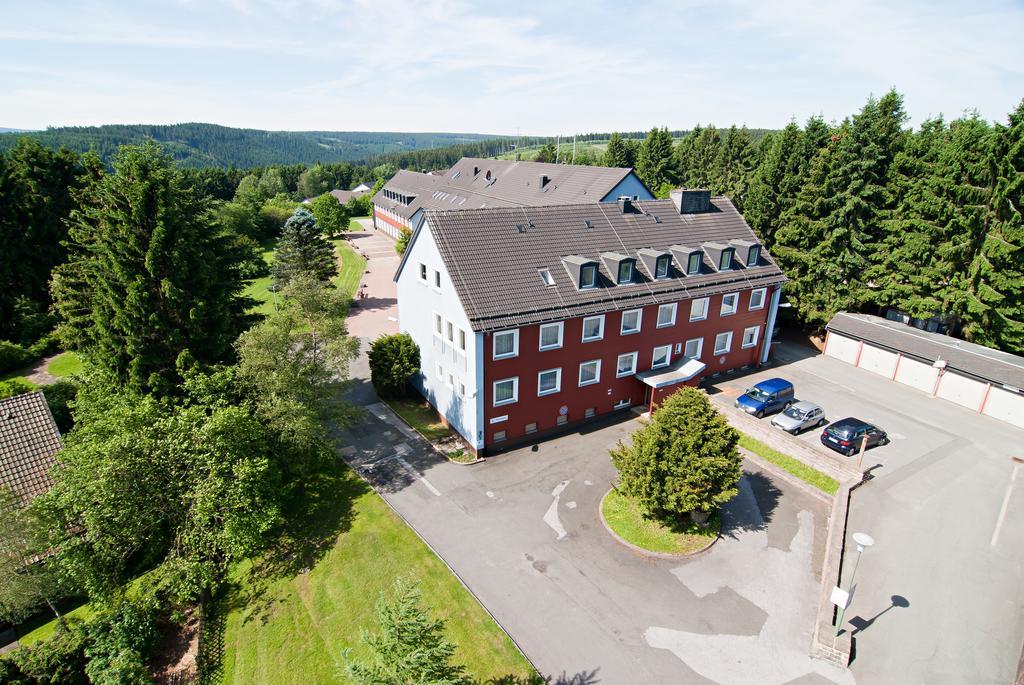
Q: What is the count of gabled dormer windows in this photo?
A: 6